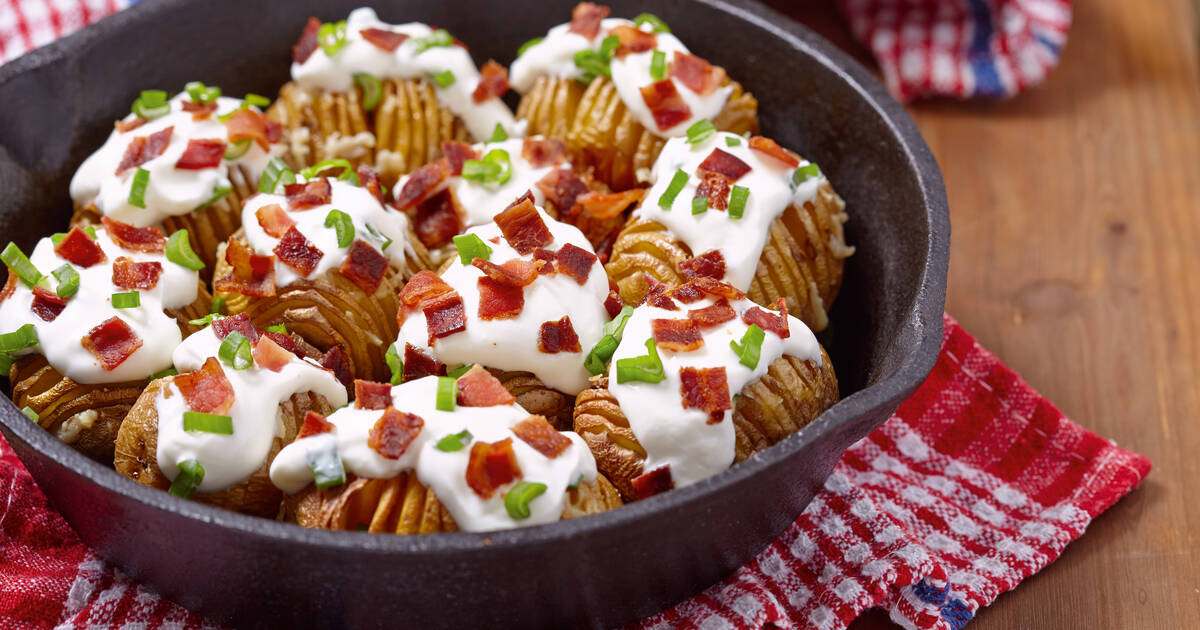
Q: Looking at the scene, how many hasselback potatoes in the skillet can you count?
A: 11